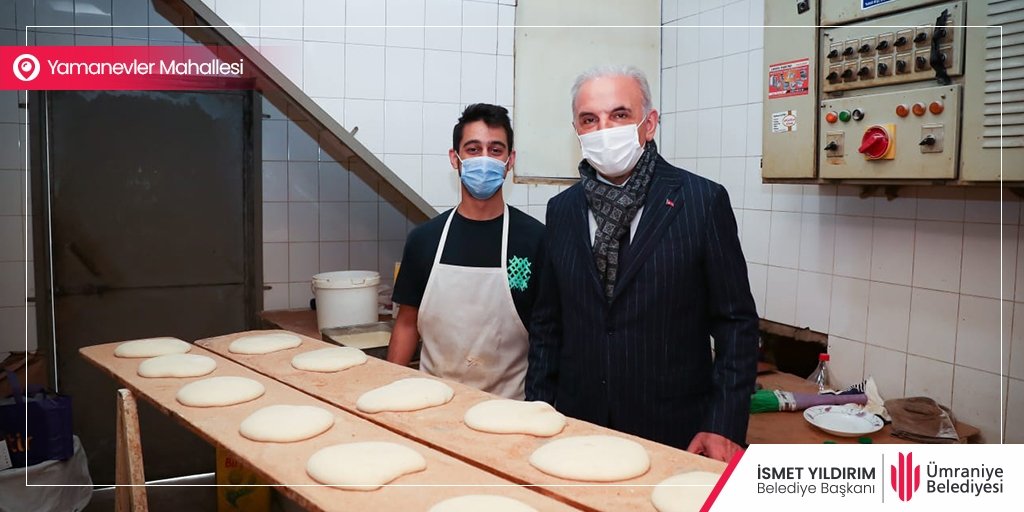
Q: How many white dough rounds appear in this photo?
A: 12